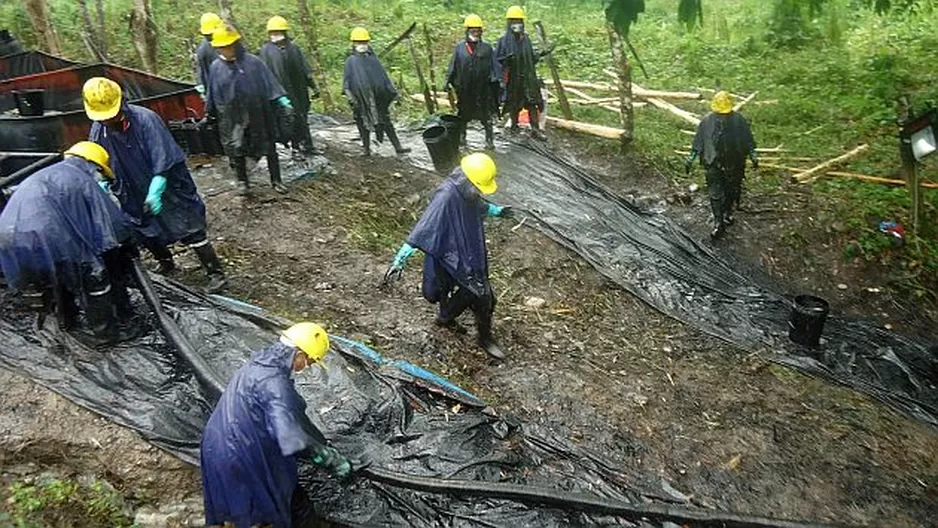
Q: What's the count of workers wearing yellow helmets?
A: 11